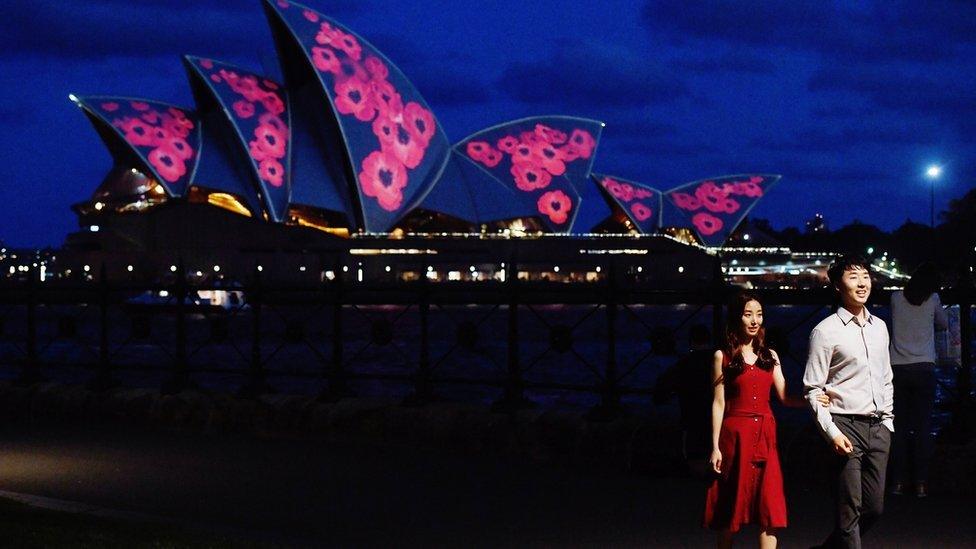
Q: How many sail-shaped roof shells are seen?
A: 6